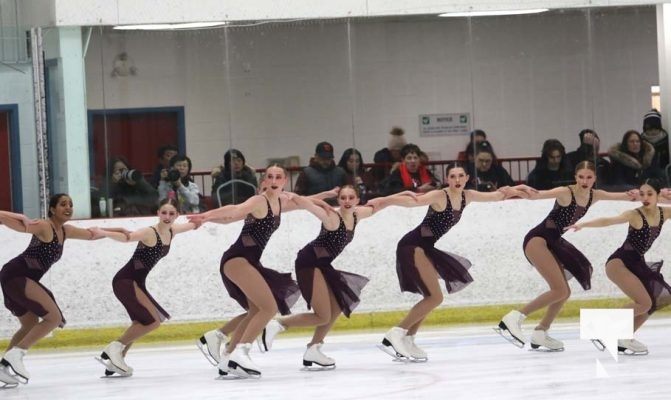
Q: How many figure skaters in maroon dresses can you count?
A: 7